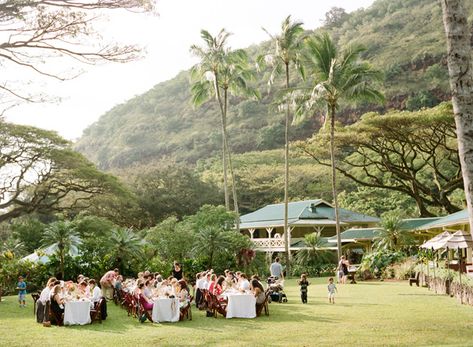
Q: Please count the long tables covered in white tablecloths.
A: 3